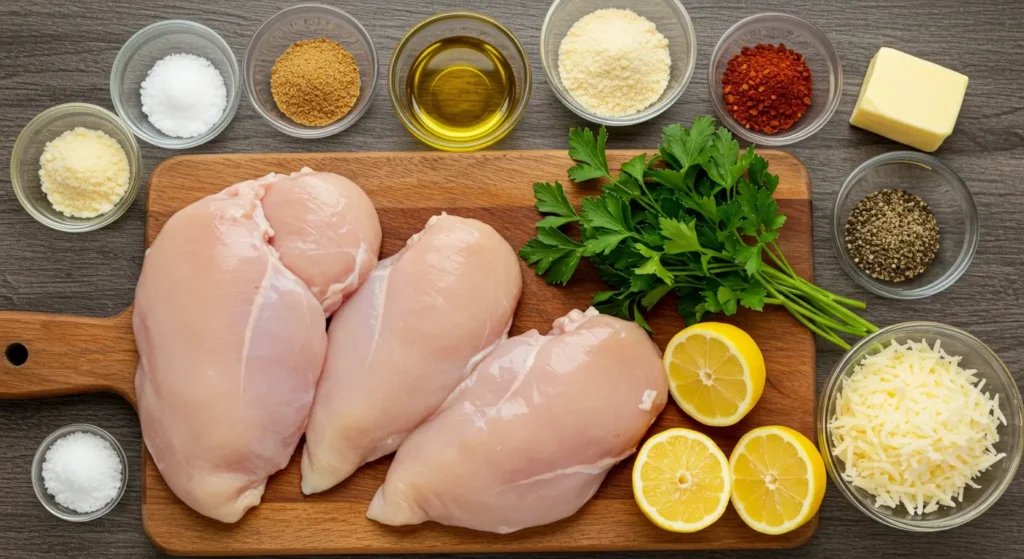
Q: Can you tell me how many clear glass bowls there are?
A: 9